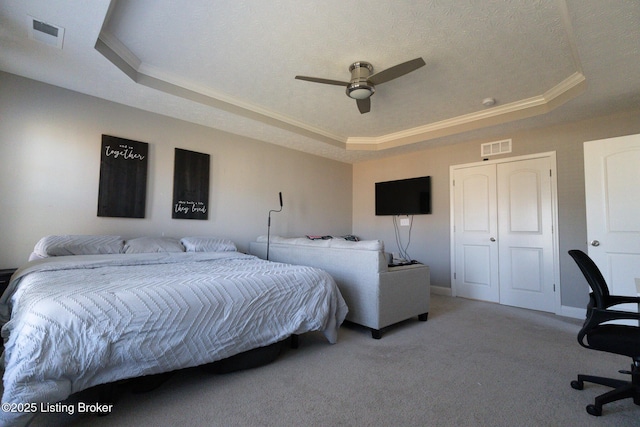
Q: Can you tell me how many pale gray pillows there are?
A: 3